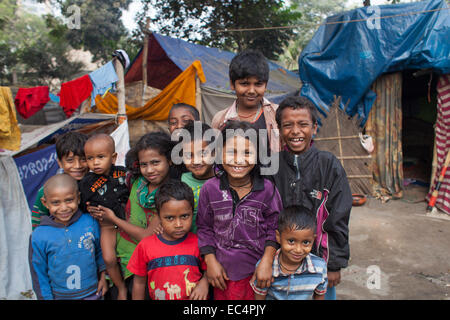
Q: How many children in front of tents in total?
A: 11